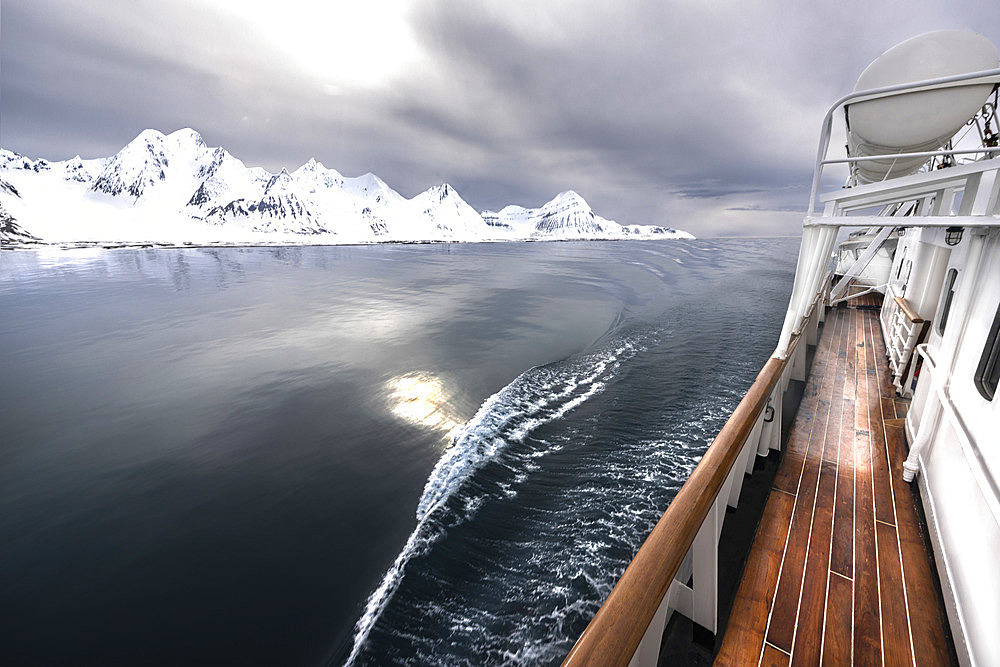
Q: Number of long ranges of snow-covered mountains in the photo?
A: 1